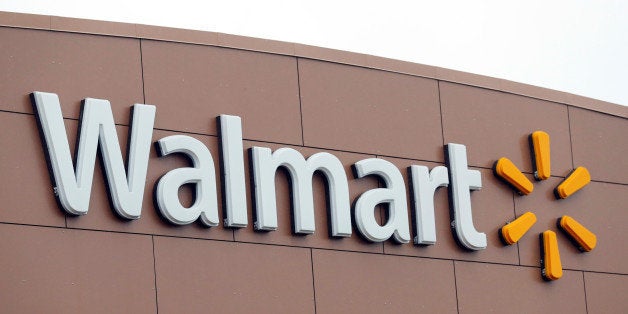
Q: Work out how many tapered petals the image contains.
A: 6